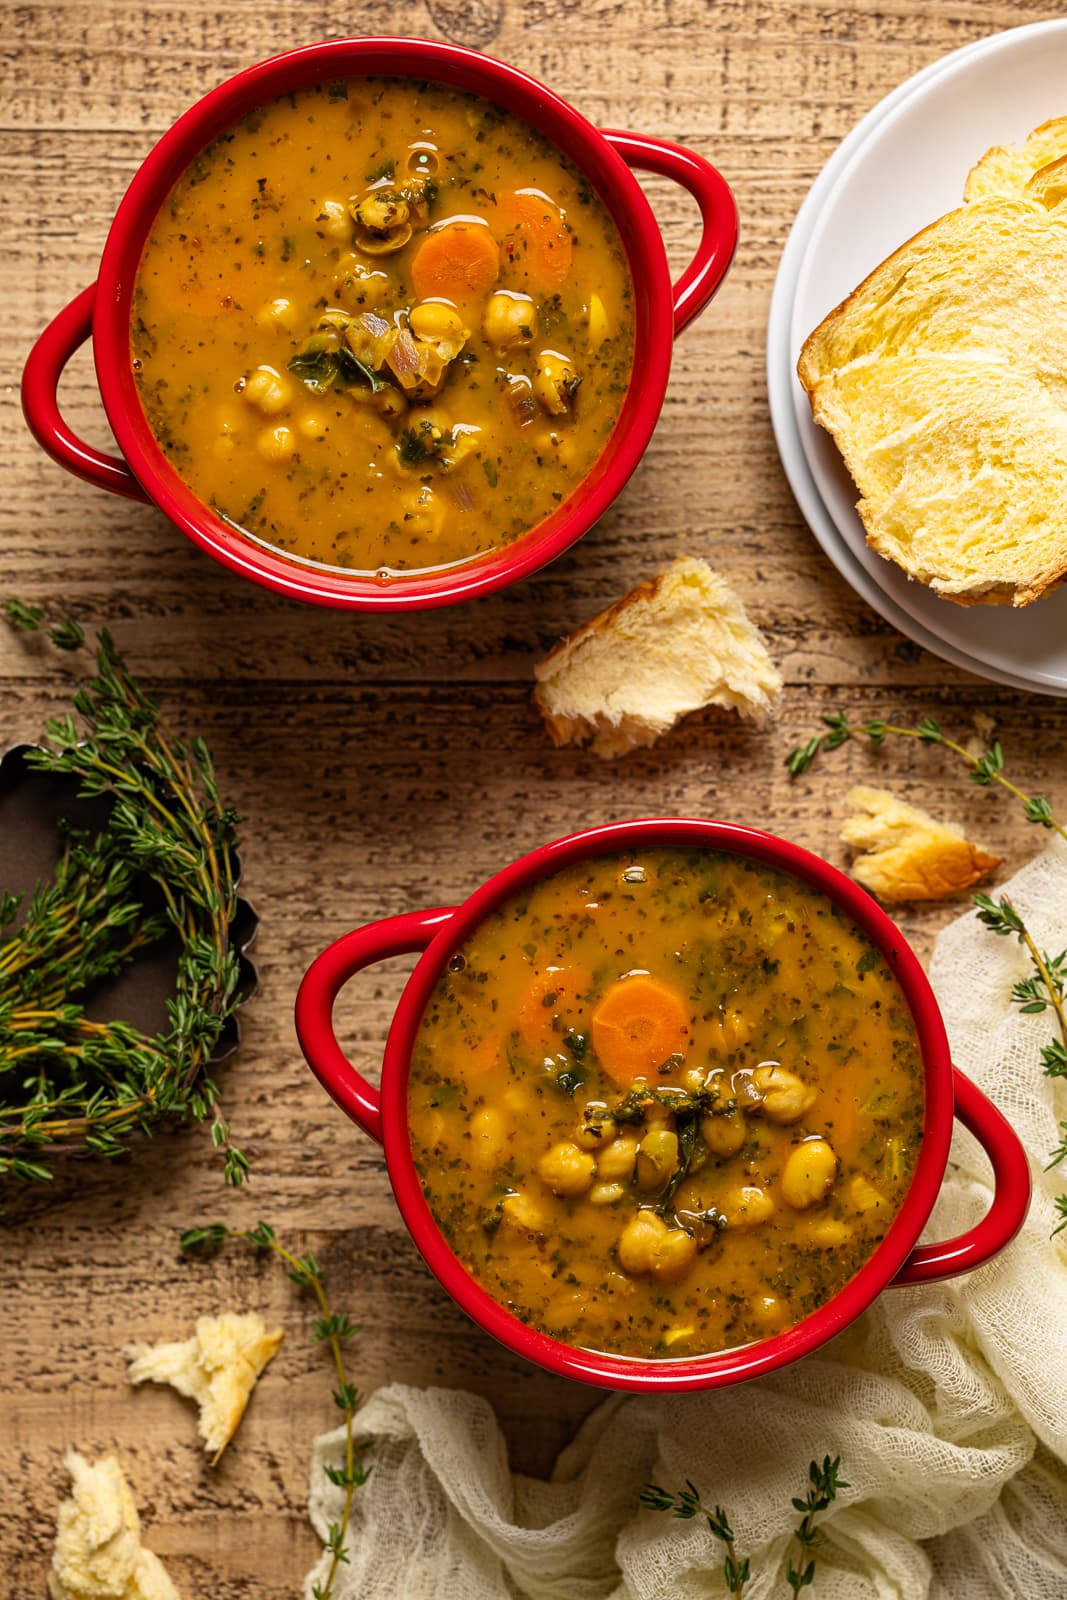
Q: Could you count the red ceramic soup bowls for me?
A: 2